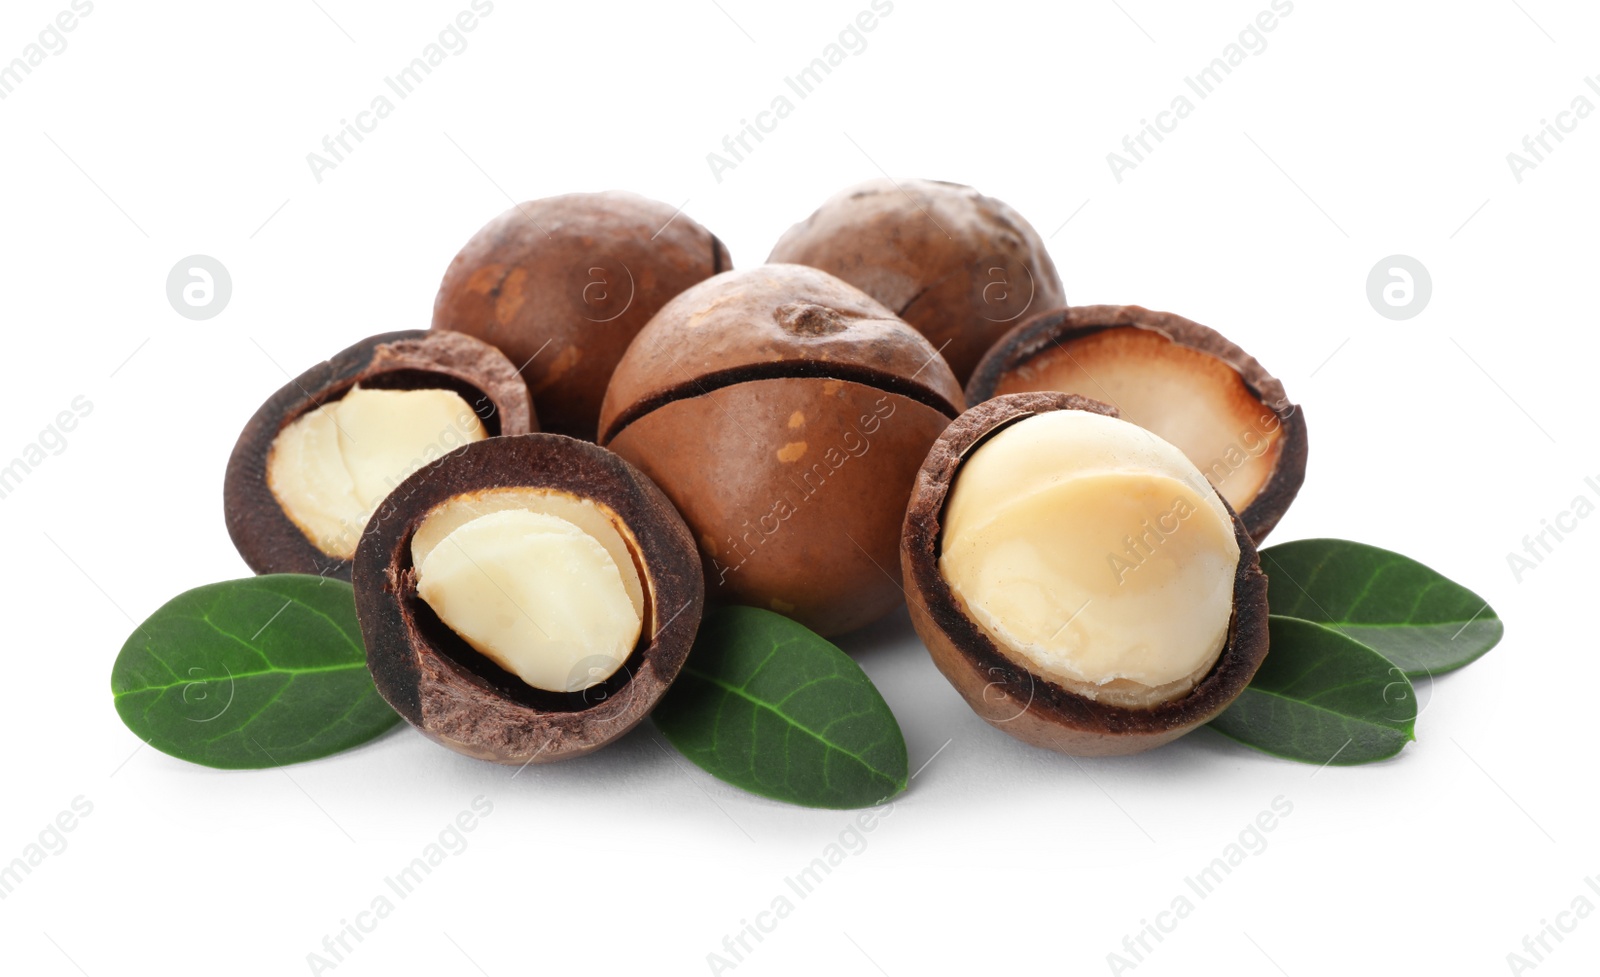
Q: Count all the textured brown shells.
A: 7